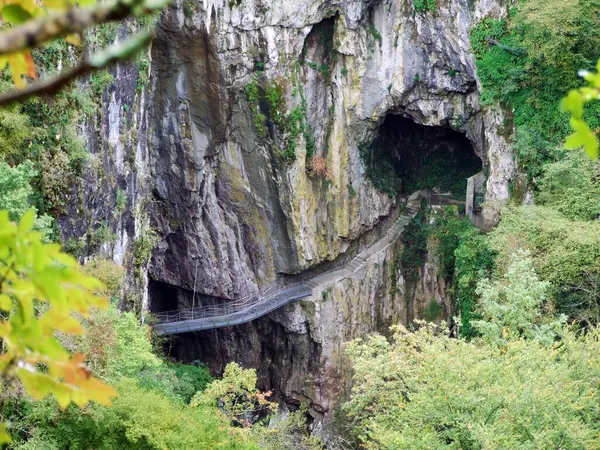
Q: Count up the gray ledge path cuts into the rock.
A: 1